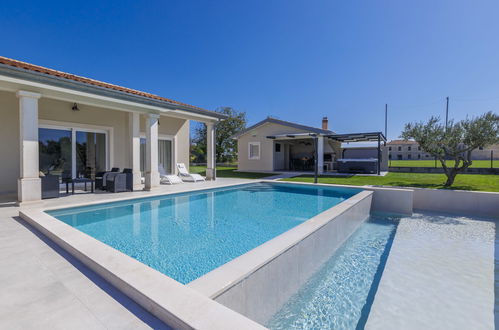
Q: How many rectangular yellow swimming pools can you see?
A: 0